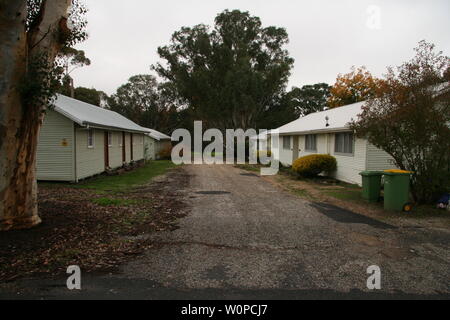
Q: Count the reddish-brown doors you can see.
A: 3